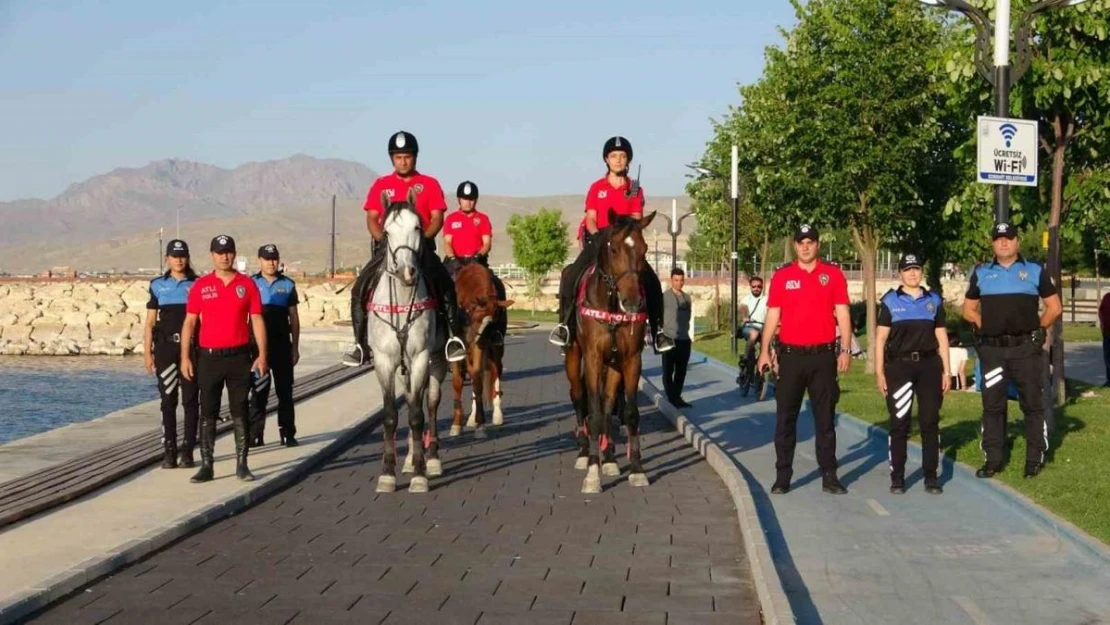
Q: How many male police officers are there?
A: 6